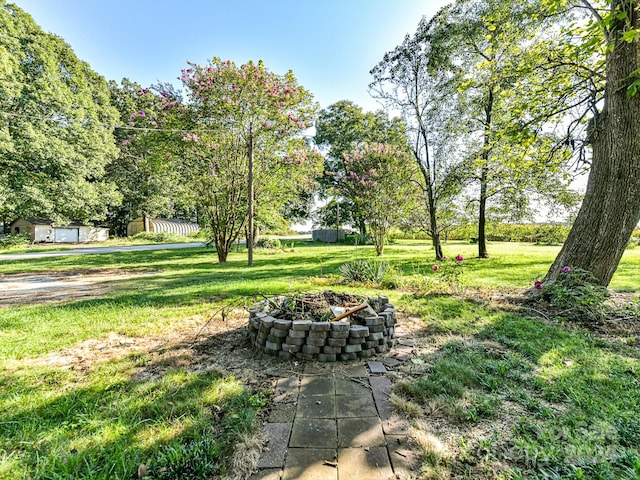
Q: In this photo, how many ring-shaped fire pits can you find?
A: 1